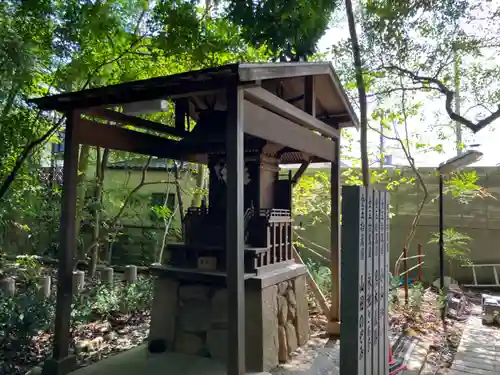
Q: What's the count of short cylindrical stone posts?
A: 5